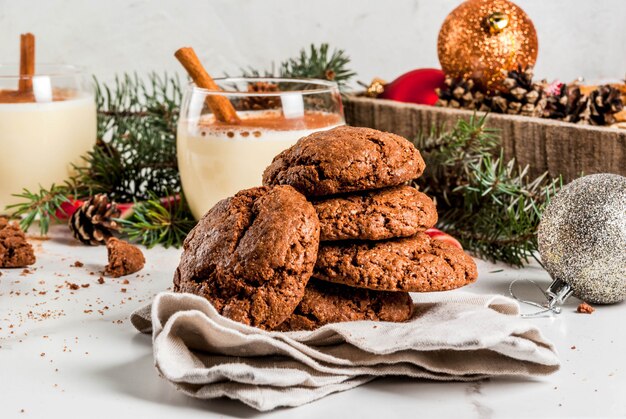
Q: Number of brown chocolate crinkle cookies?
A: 5